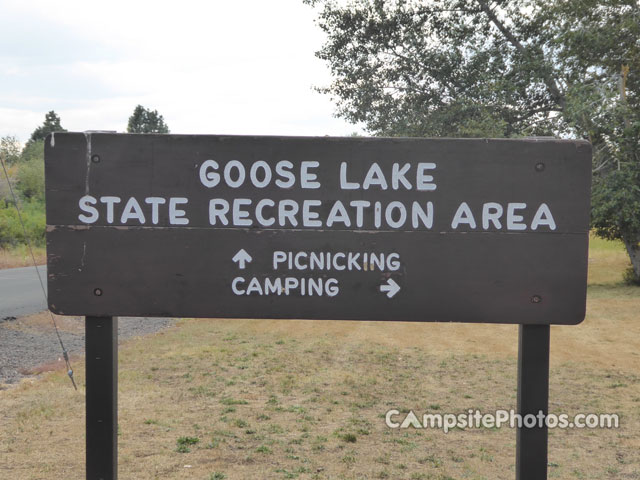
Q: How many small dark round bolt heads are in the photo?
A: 4